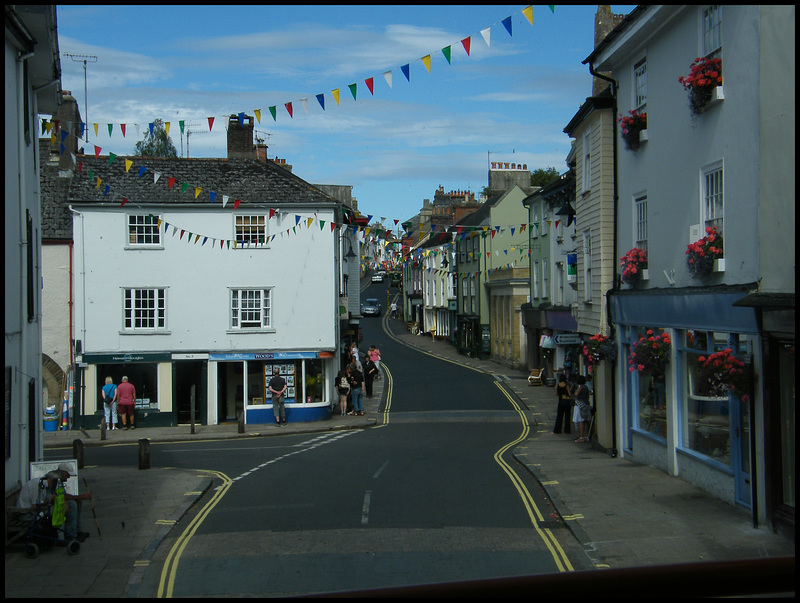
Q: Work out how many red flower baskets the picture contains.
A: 7